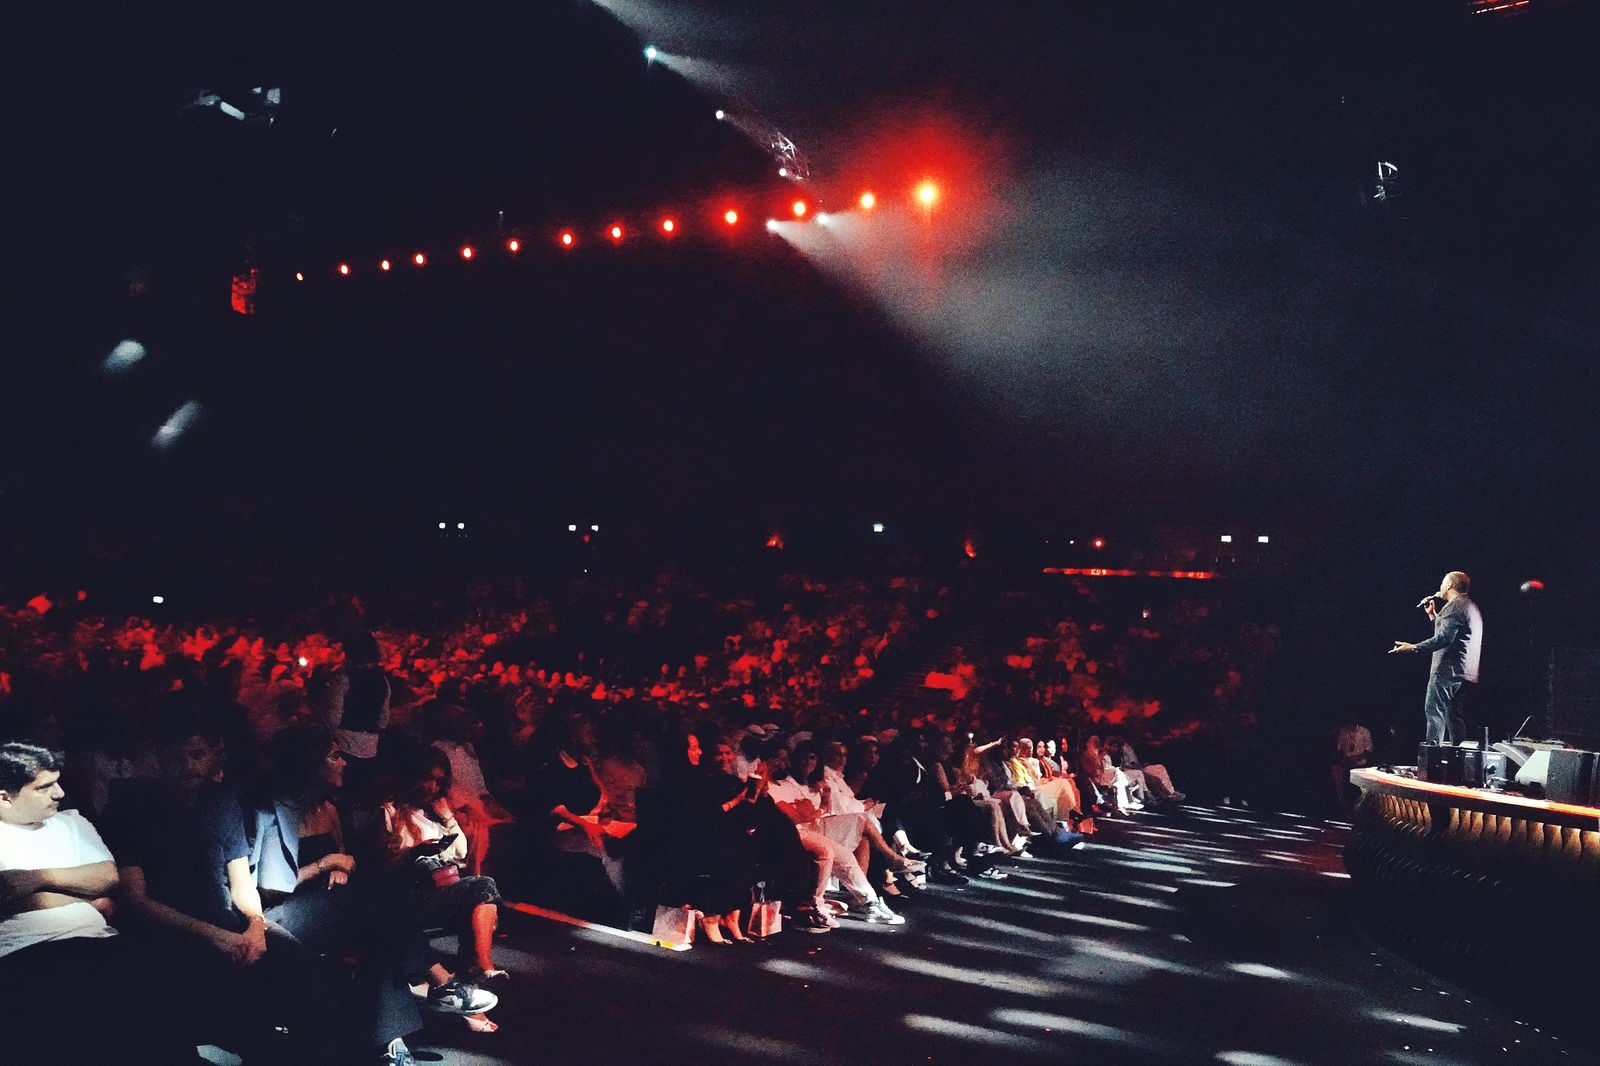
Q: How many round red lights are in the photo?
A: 13